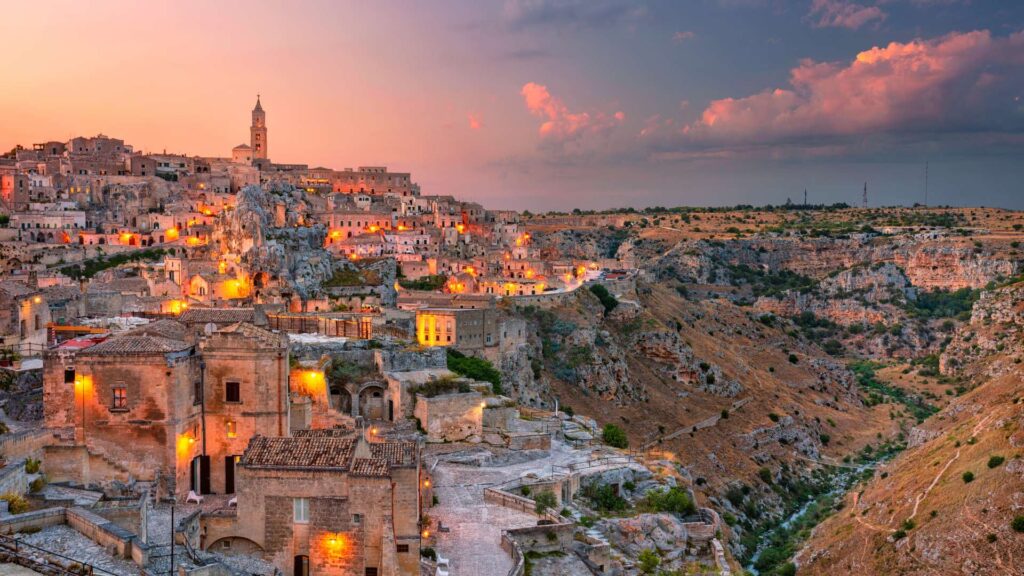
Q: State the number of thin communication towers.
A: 3